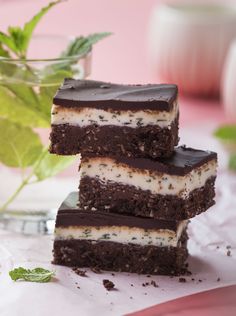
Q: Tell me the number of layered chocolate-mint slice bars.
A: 3